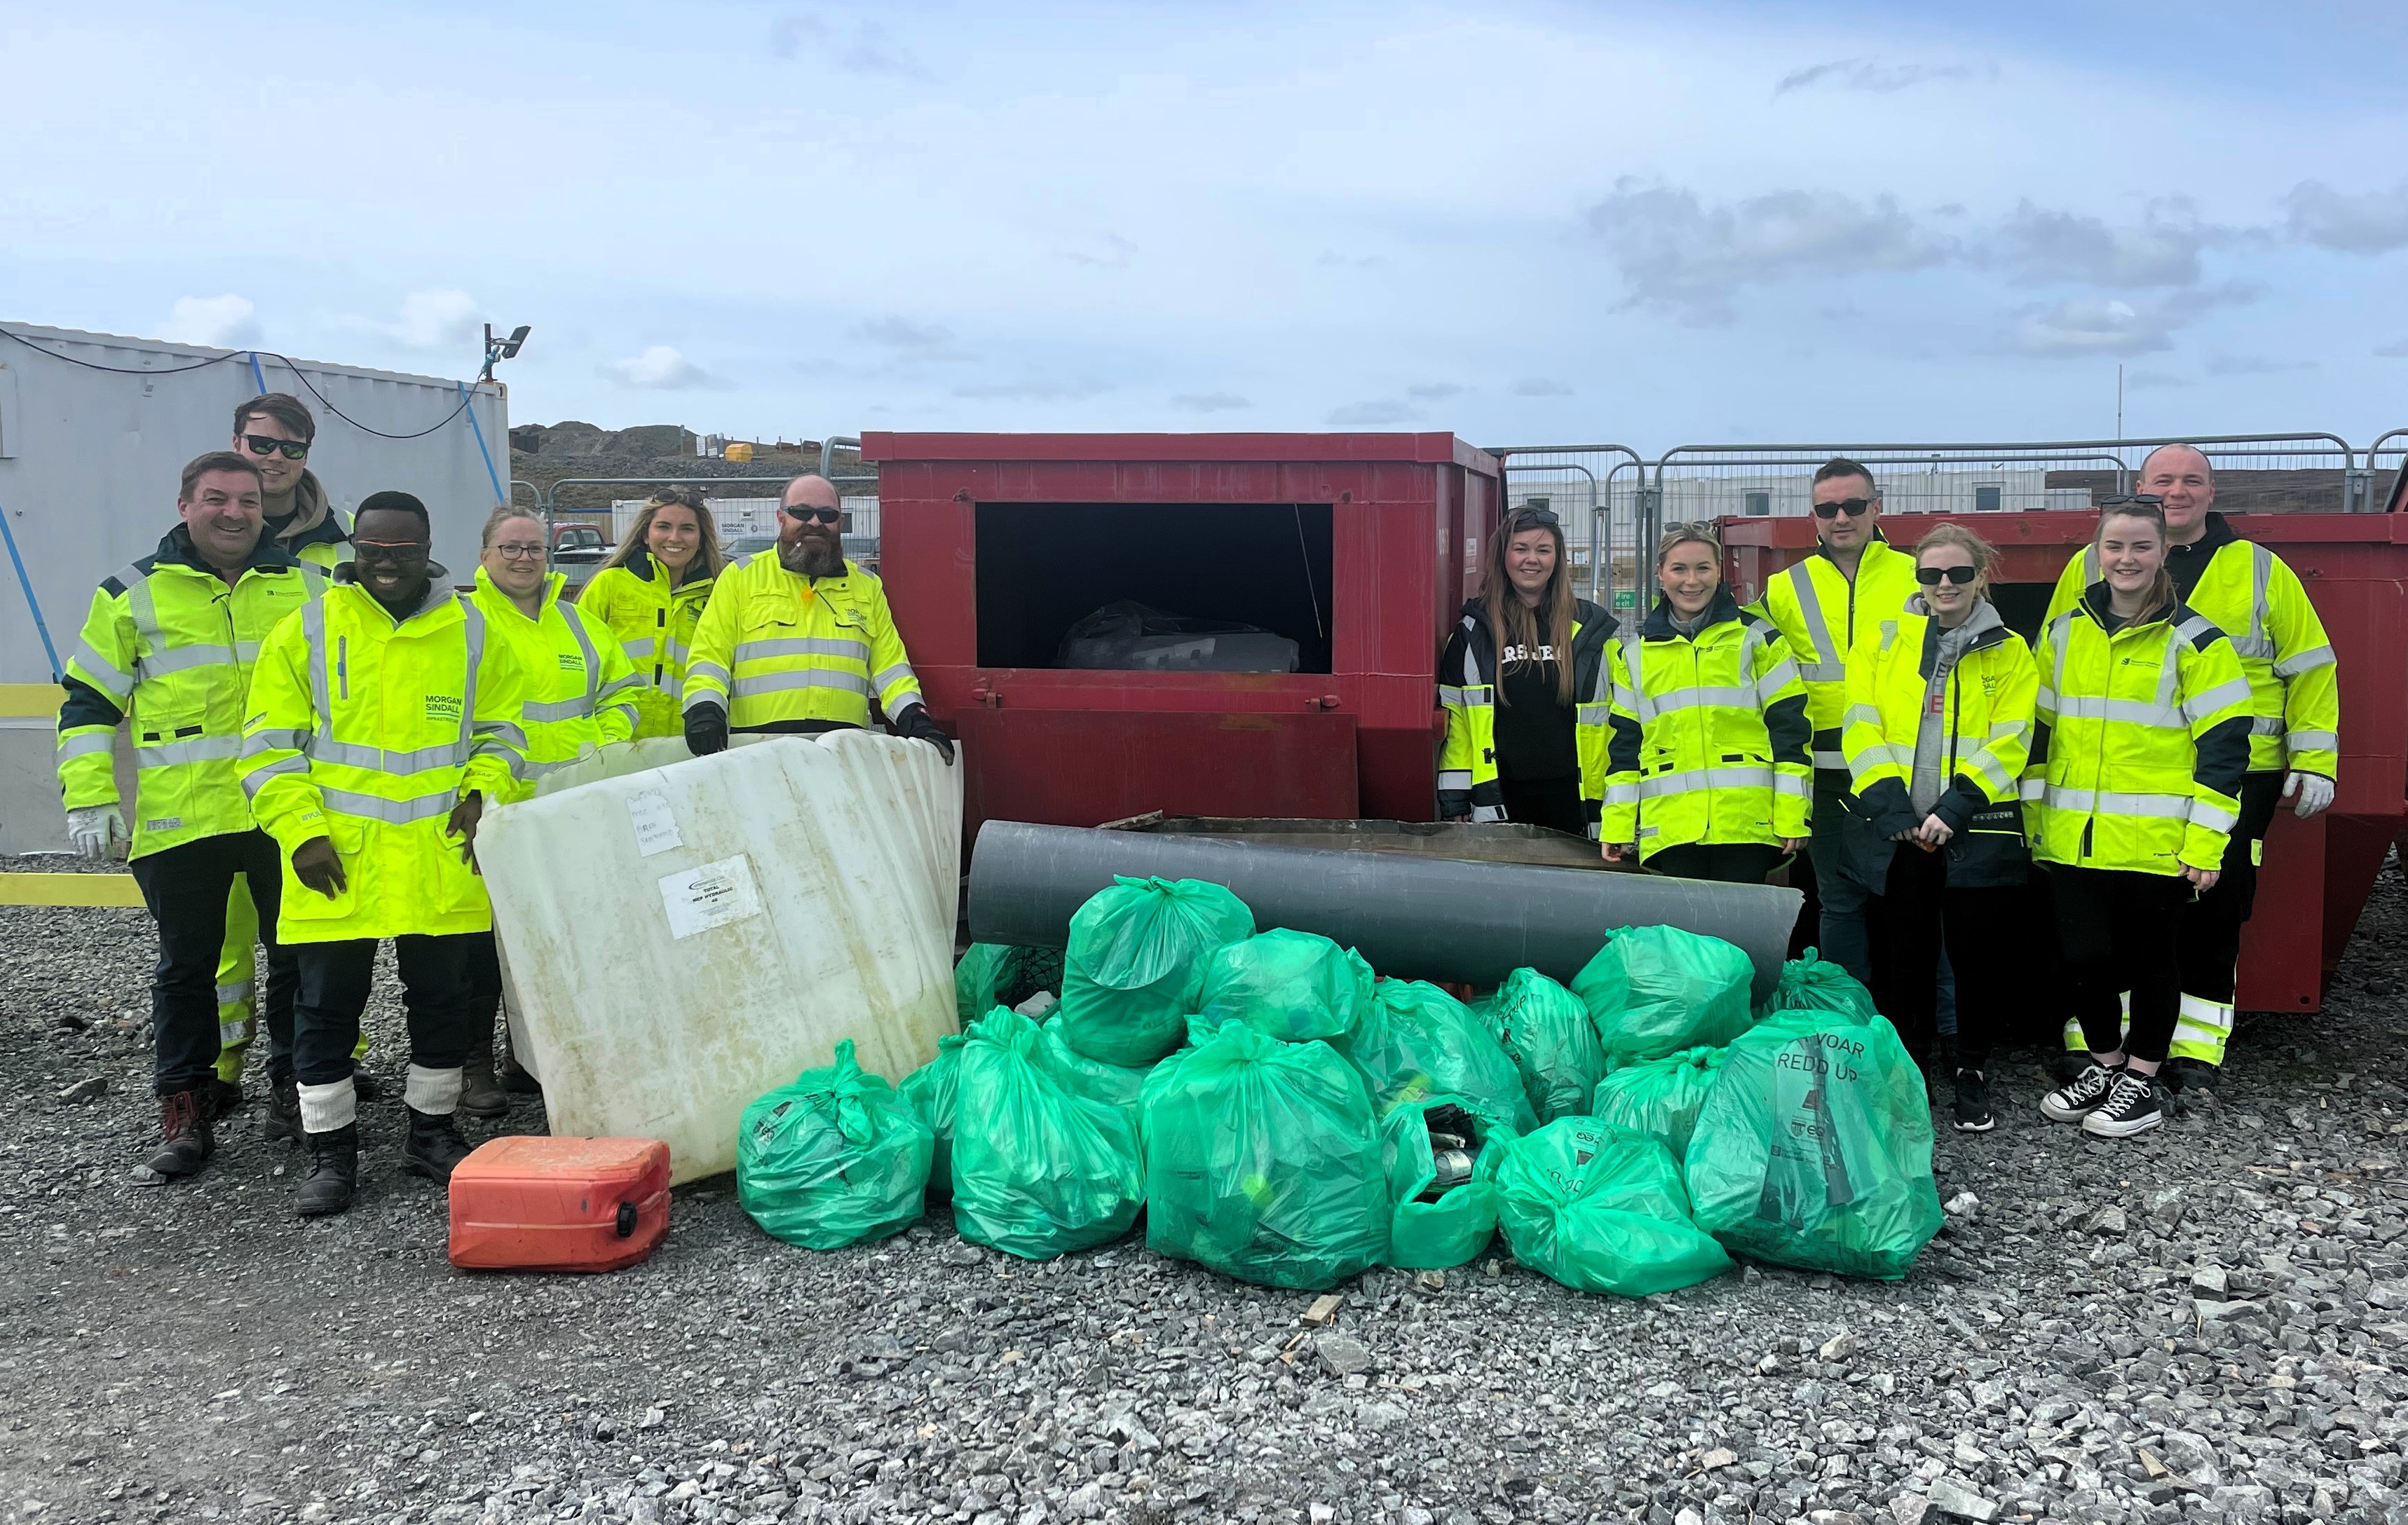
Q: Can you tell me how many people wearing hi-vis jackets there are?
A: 12